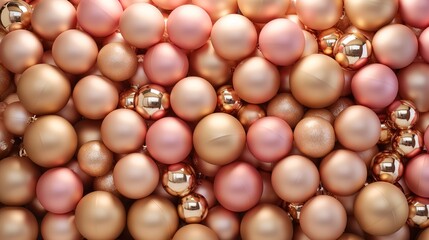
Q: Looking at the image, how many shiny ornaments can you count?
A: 14